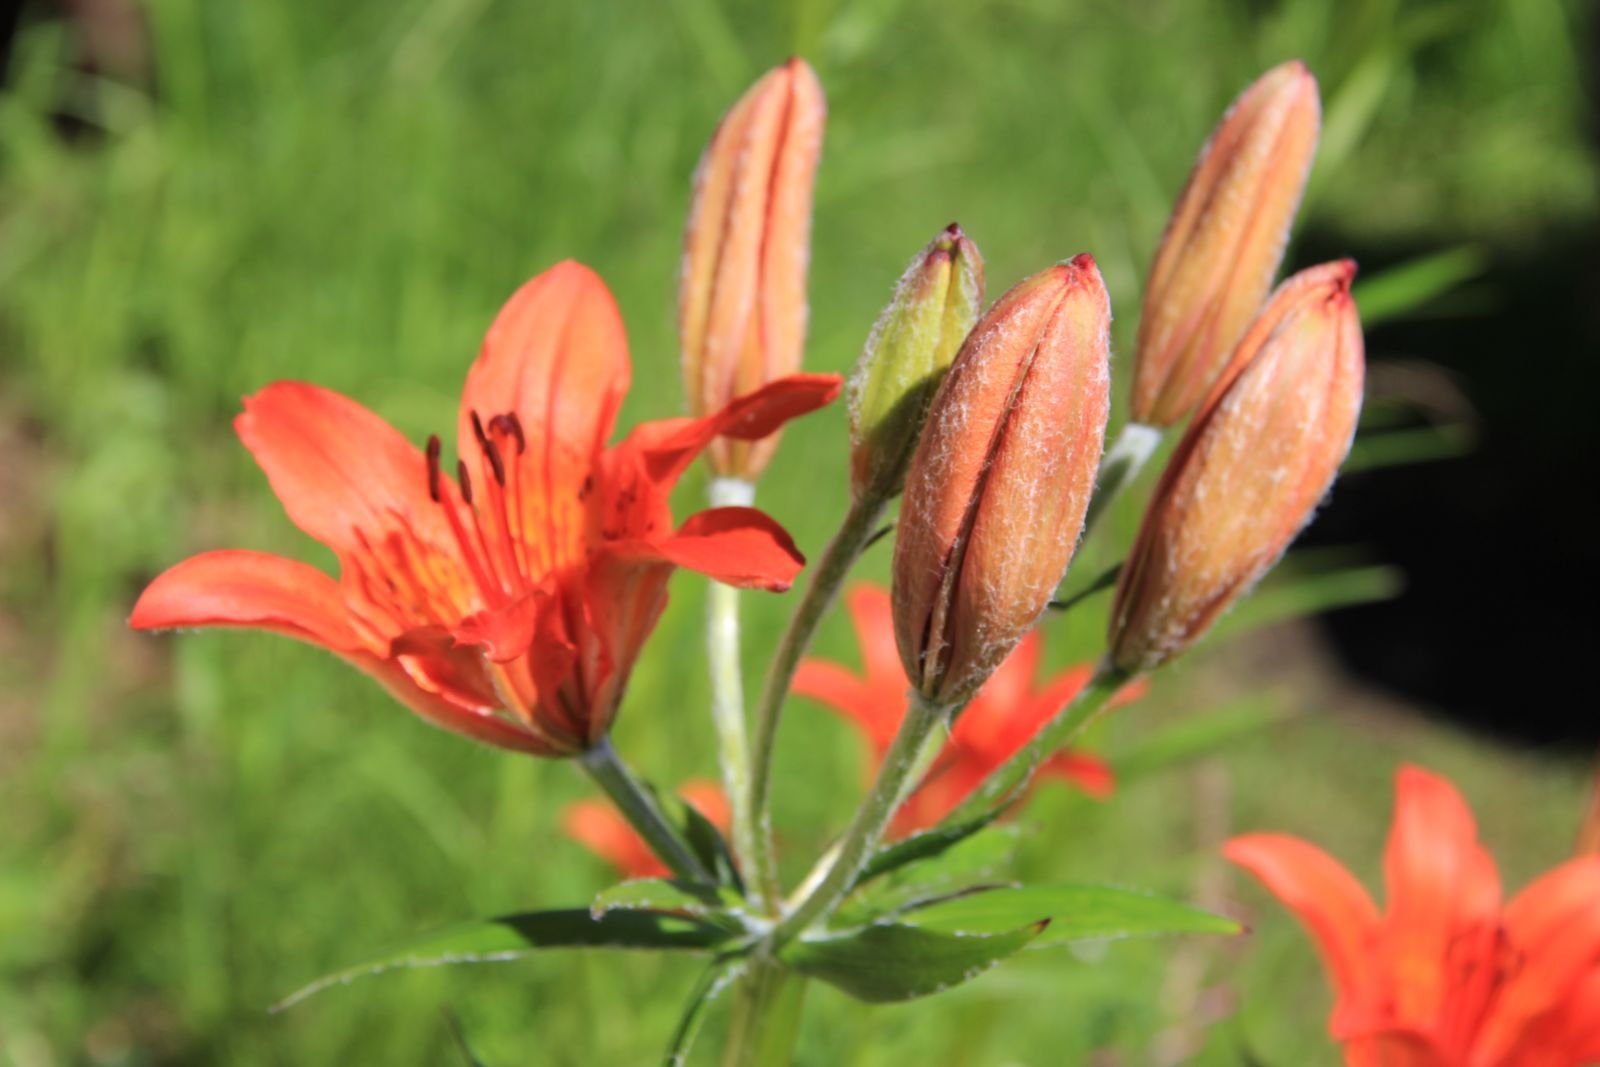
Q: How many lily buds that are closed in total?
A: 5